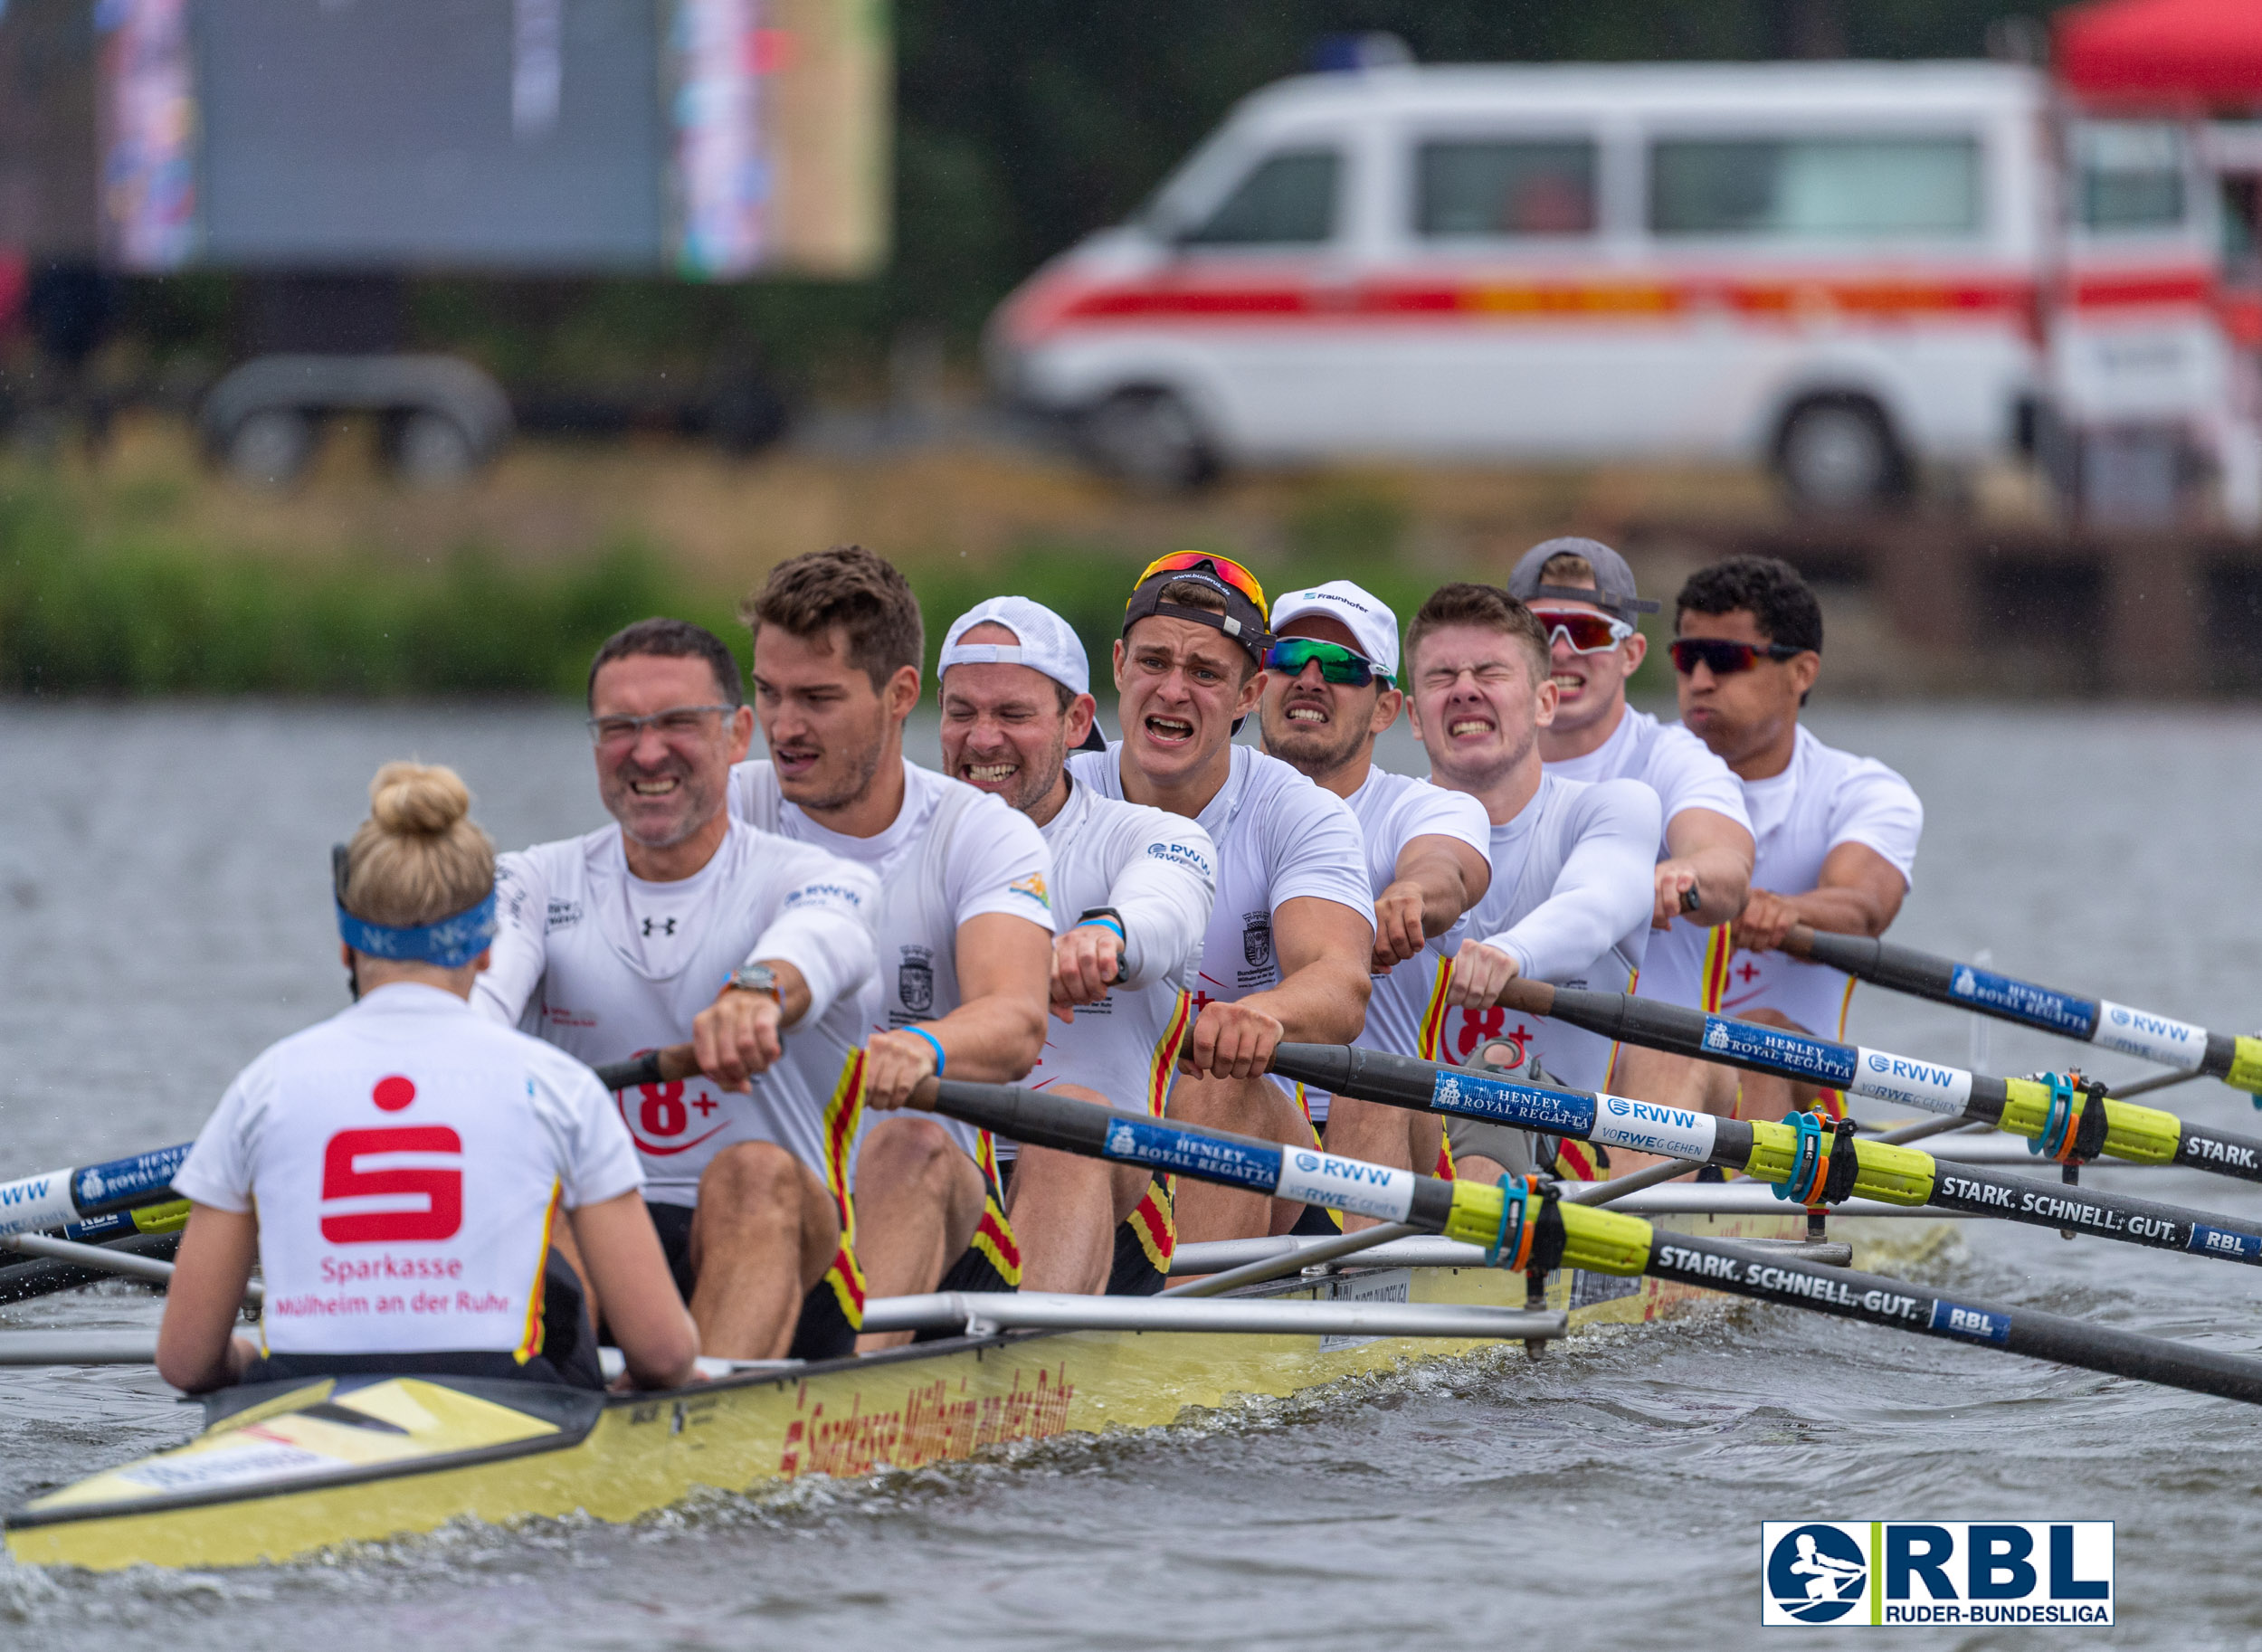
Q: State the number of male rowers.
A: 8